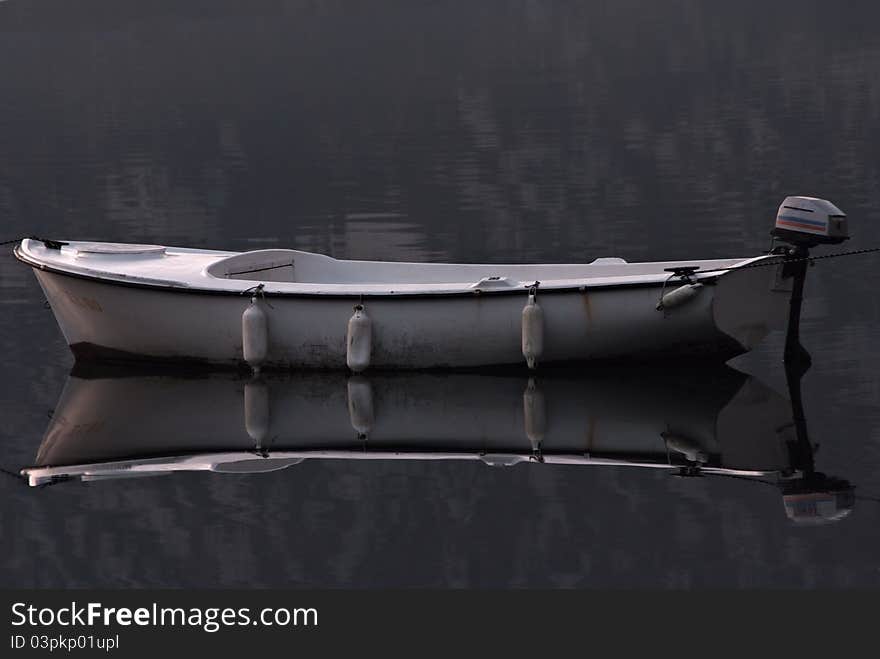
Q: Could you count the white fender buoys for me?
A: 4